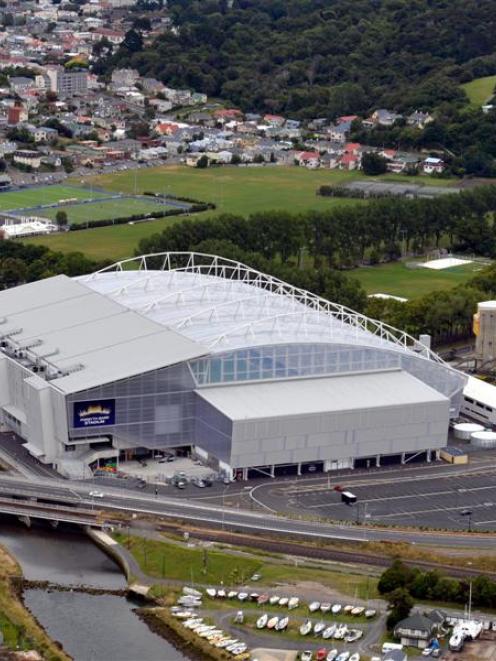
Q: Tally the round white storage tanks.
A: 2